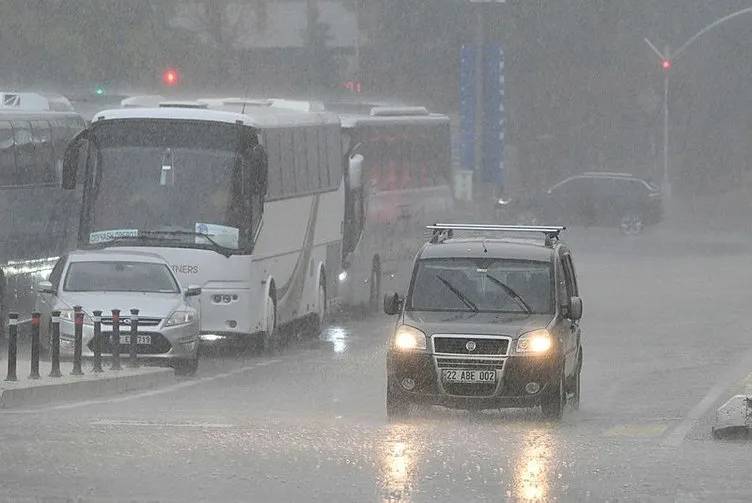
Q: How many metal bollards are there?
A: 7